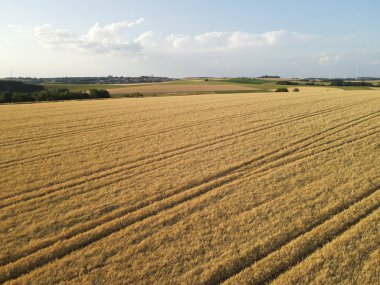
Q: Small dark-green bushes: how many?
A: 2